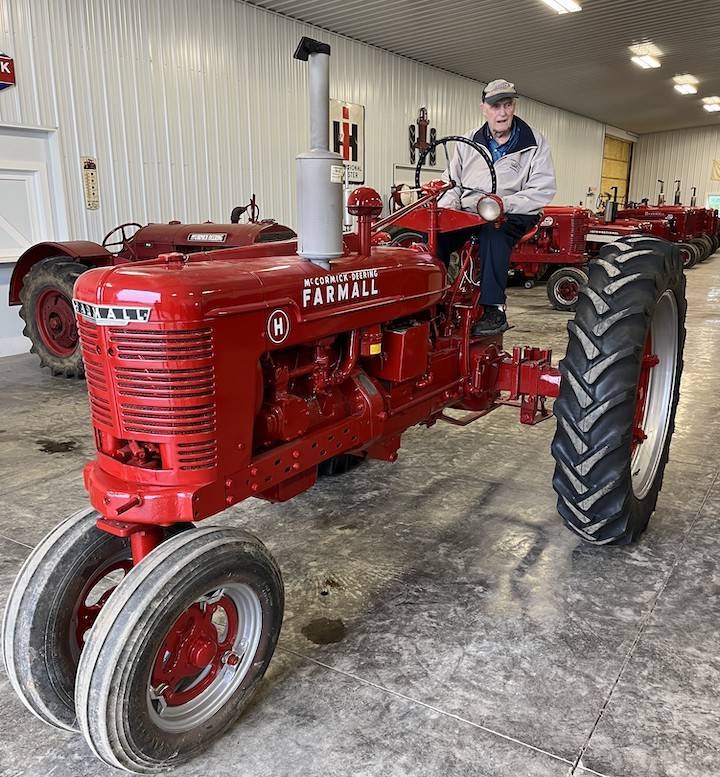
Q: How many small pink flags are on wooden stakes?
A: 0